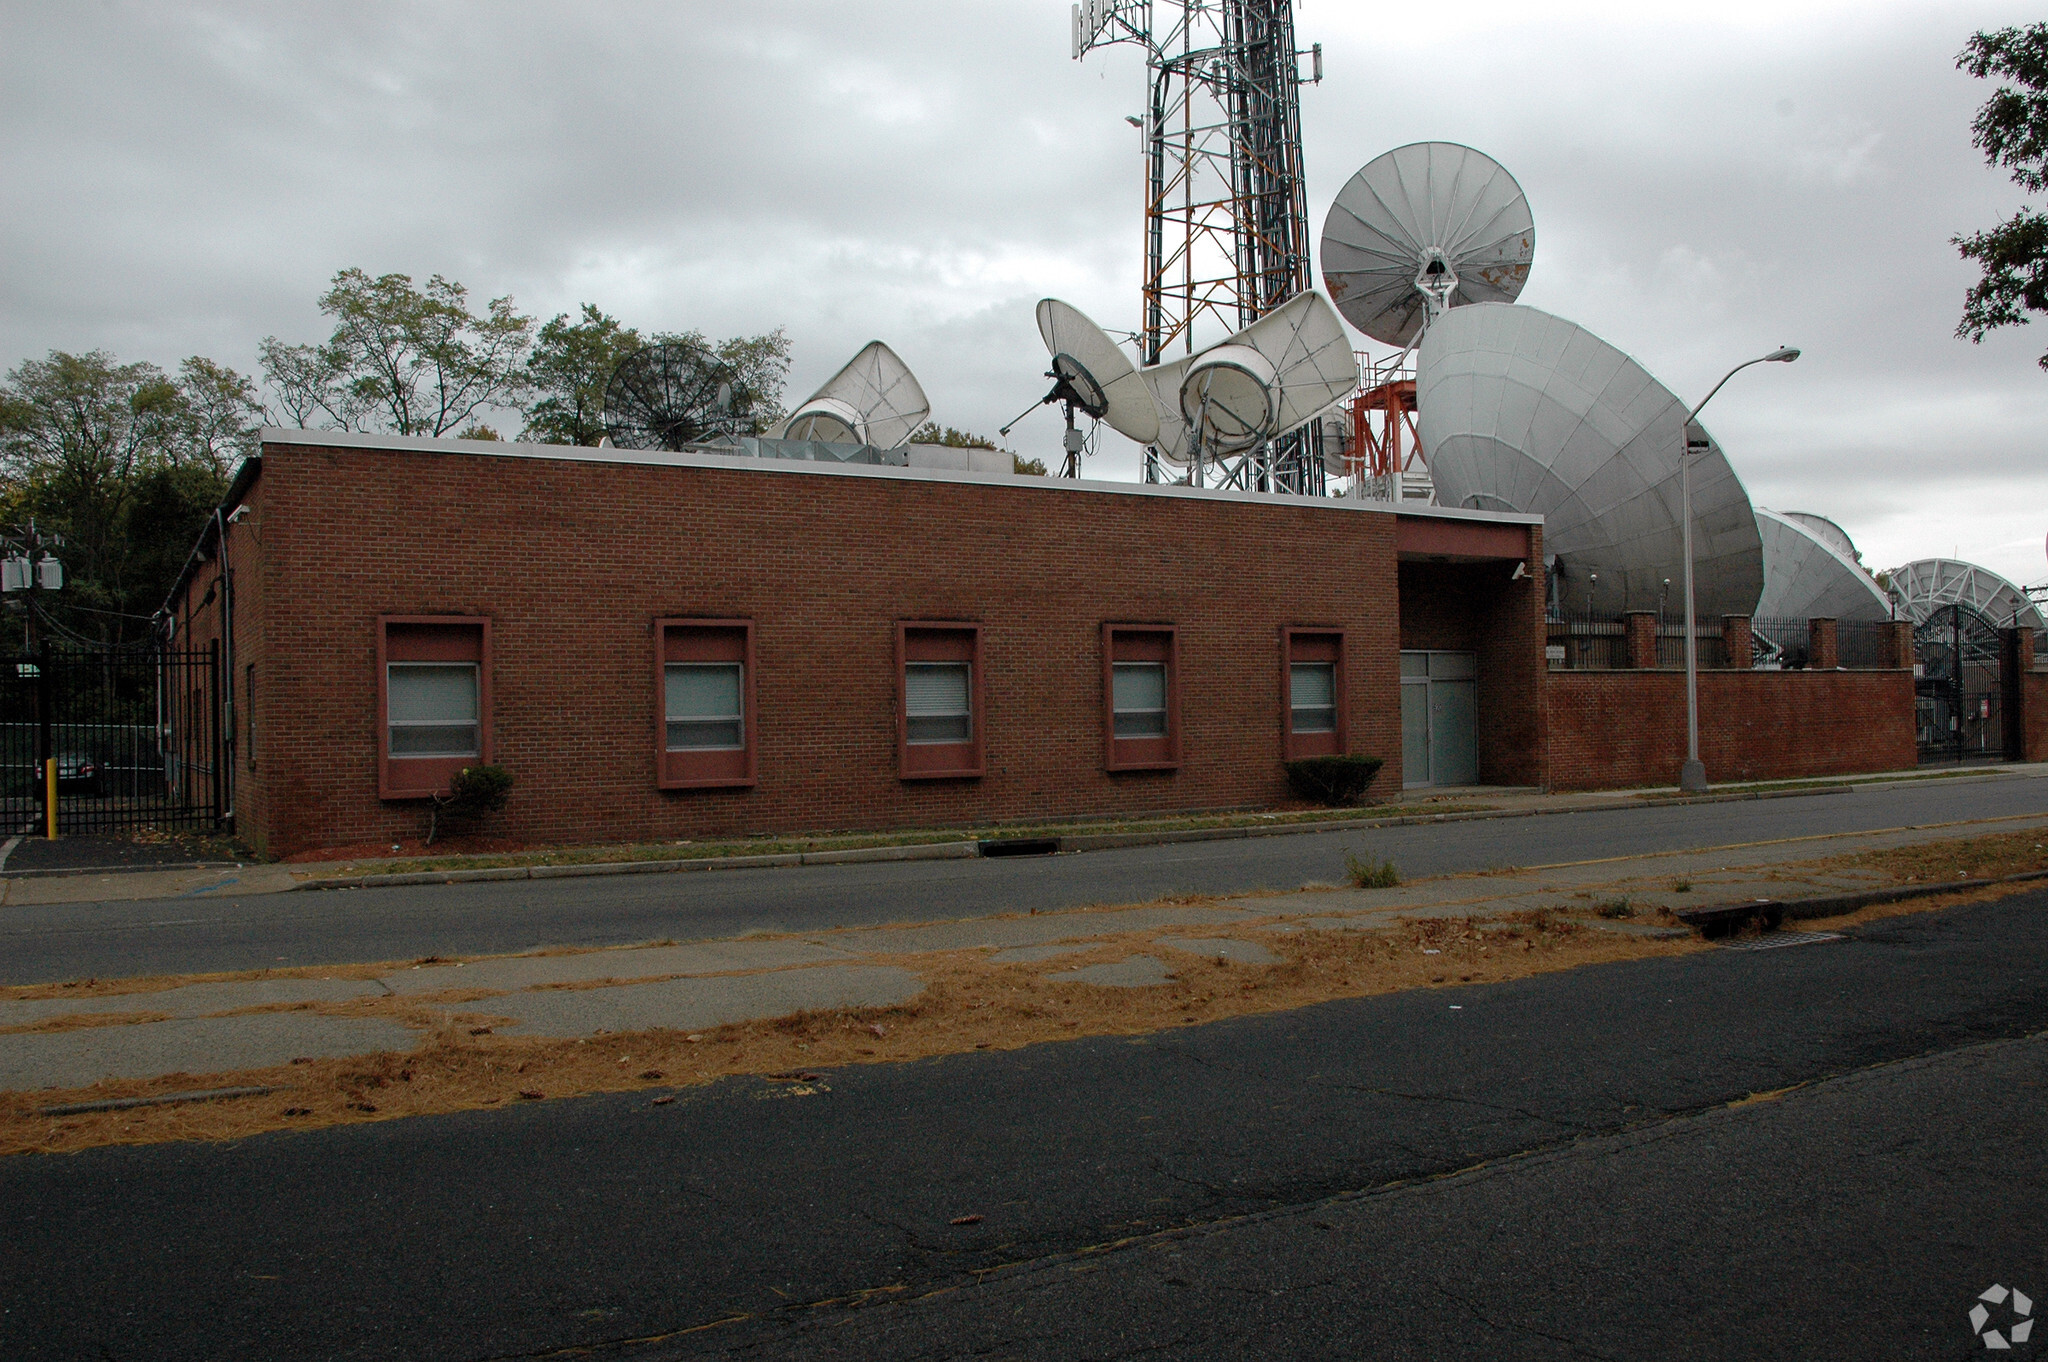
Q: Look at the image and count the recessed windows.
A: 5